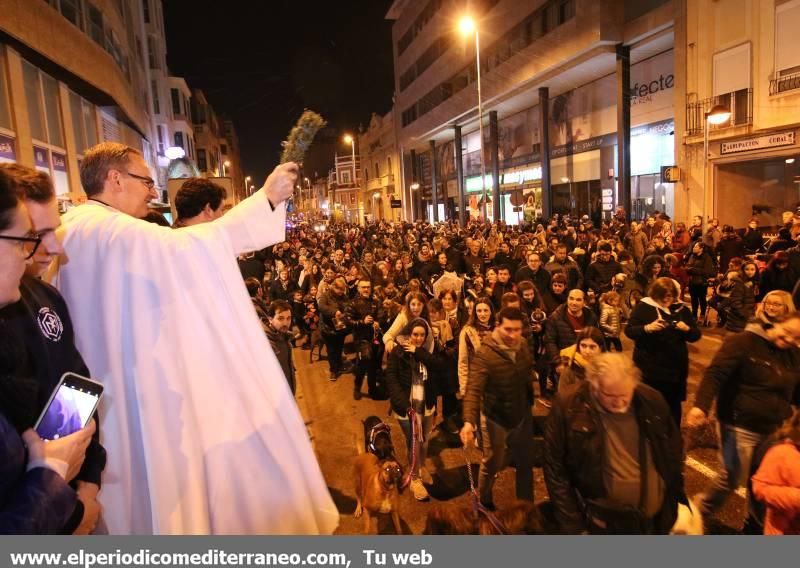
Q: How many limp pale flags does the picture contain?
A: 0